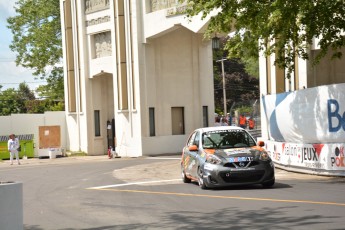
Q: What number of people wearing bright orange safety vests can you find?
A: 2